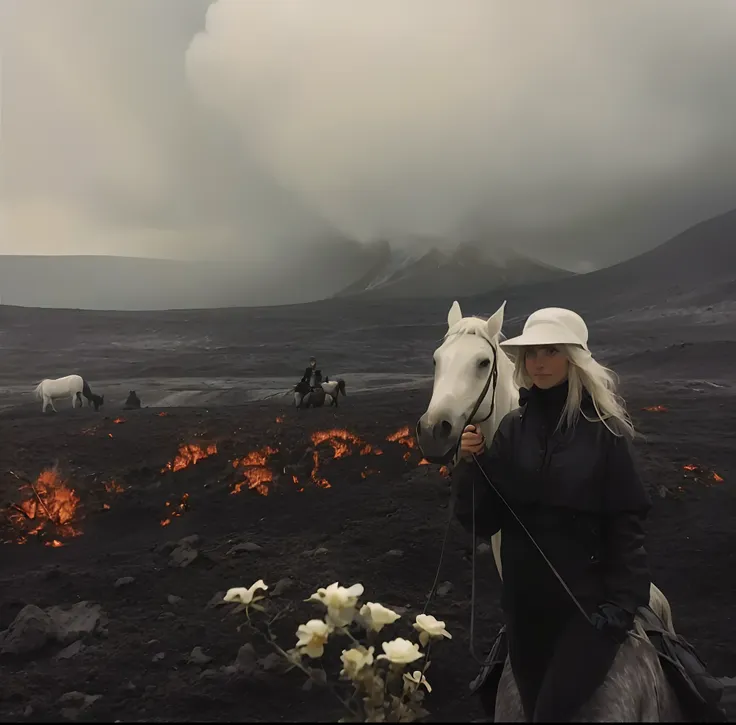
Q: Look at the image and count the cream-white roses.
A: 8